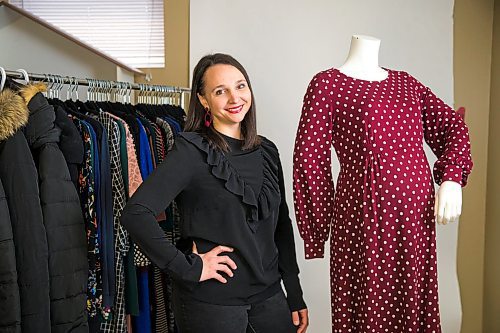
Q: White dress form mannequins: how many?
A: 1